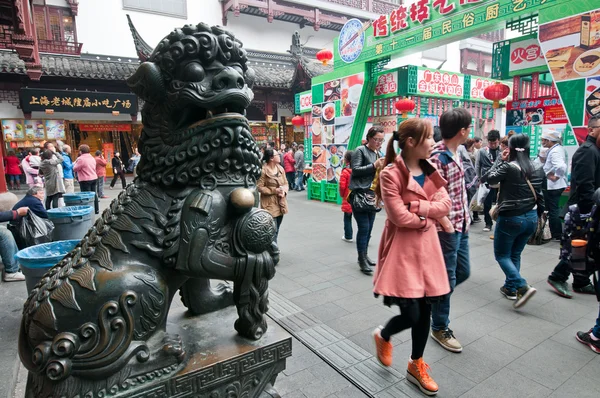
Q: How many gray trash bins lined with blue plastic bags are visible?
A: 3